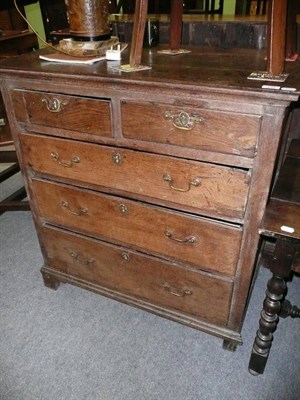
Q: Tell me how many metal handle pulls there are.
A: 8